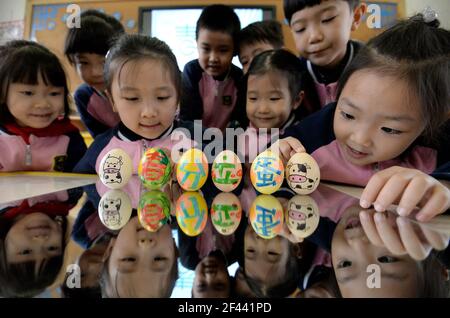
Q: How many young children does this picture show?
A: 8